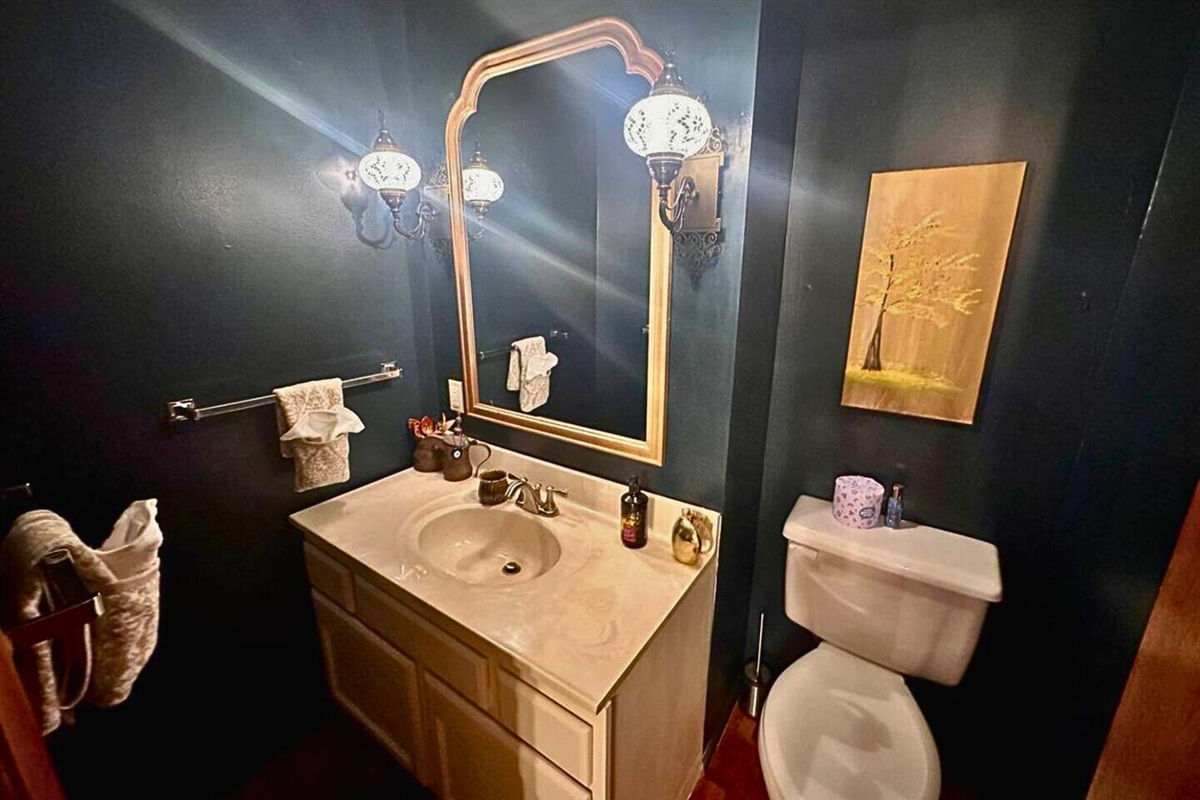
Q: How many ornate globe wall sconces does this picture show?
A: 2